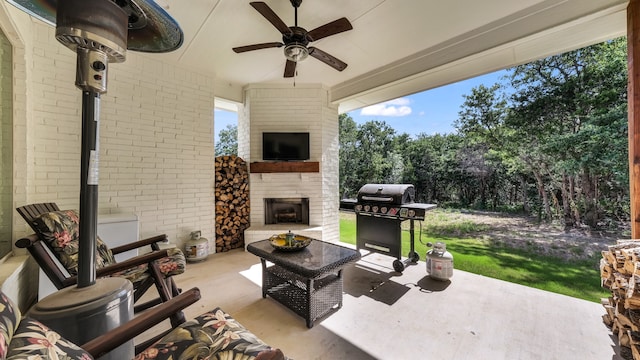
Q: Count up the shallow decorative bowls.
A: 1